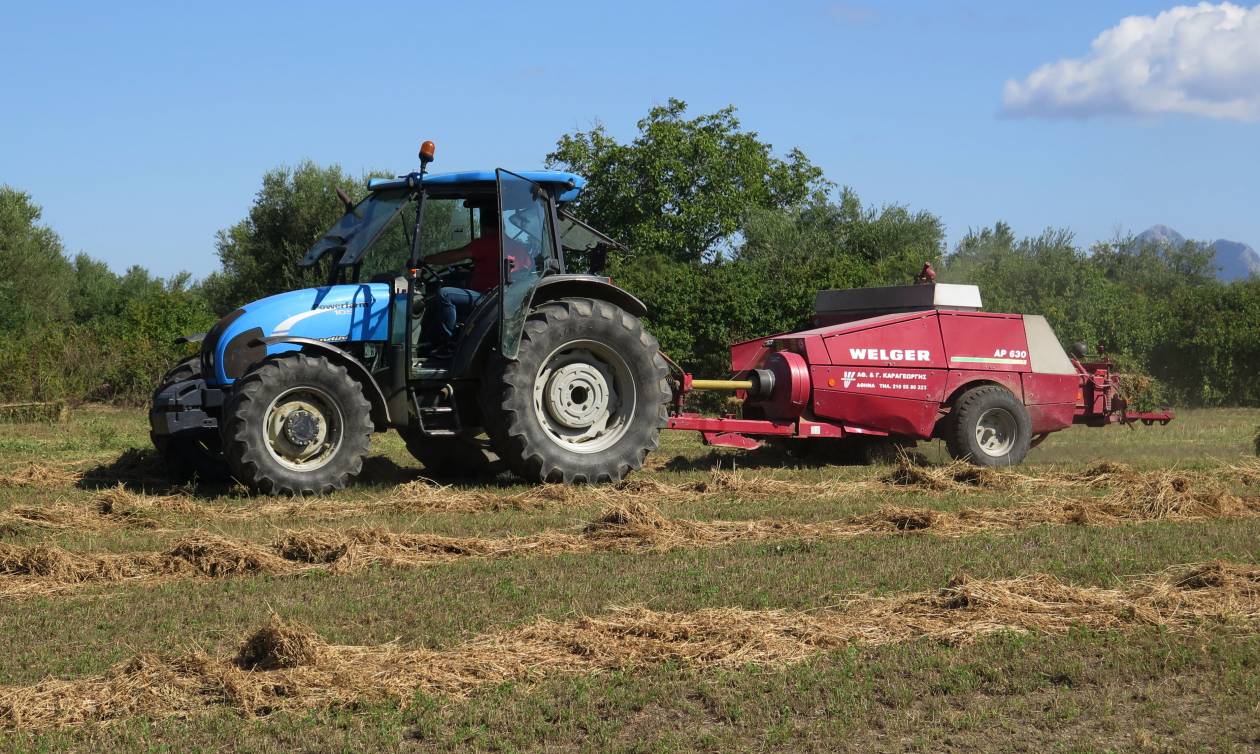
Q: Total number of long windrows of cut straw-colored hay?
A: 3